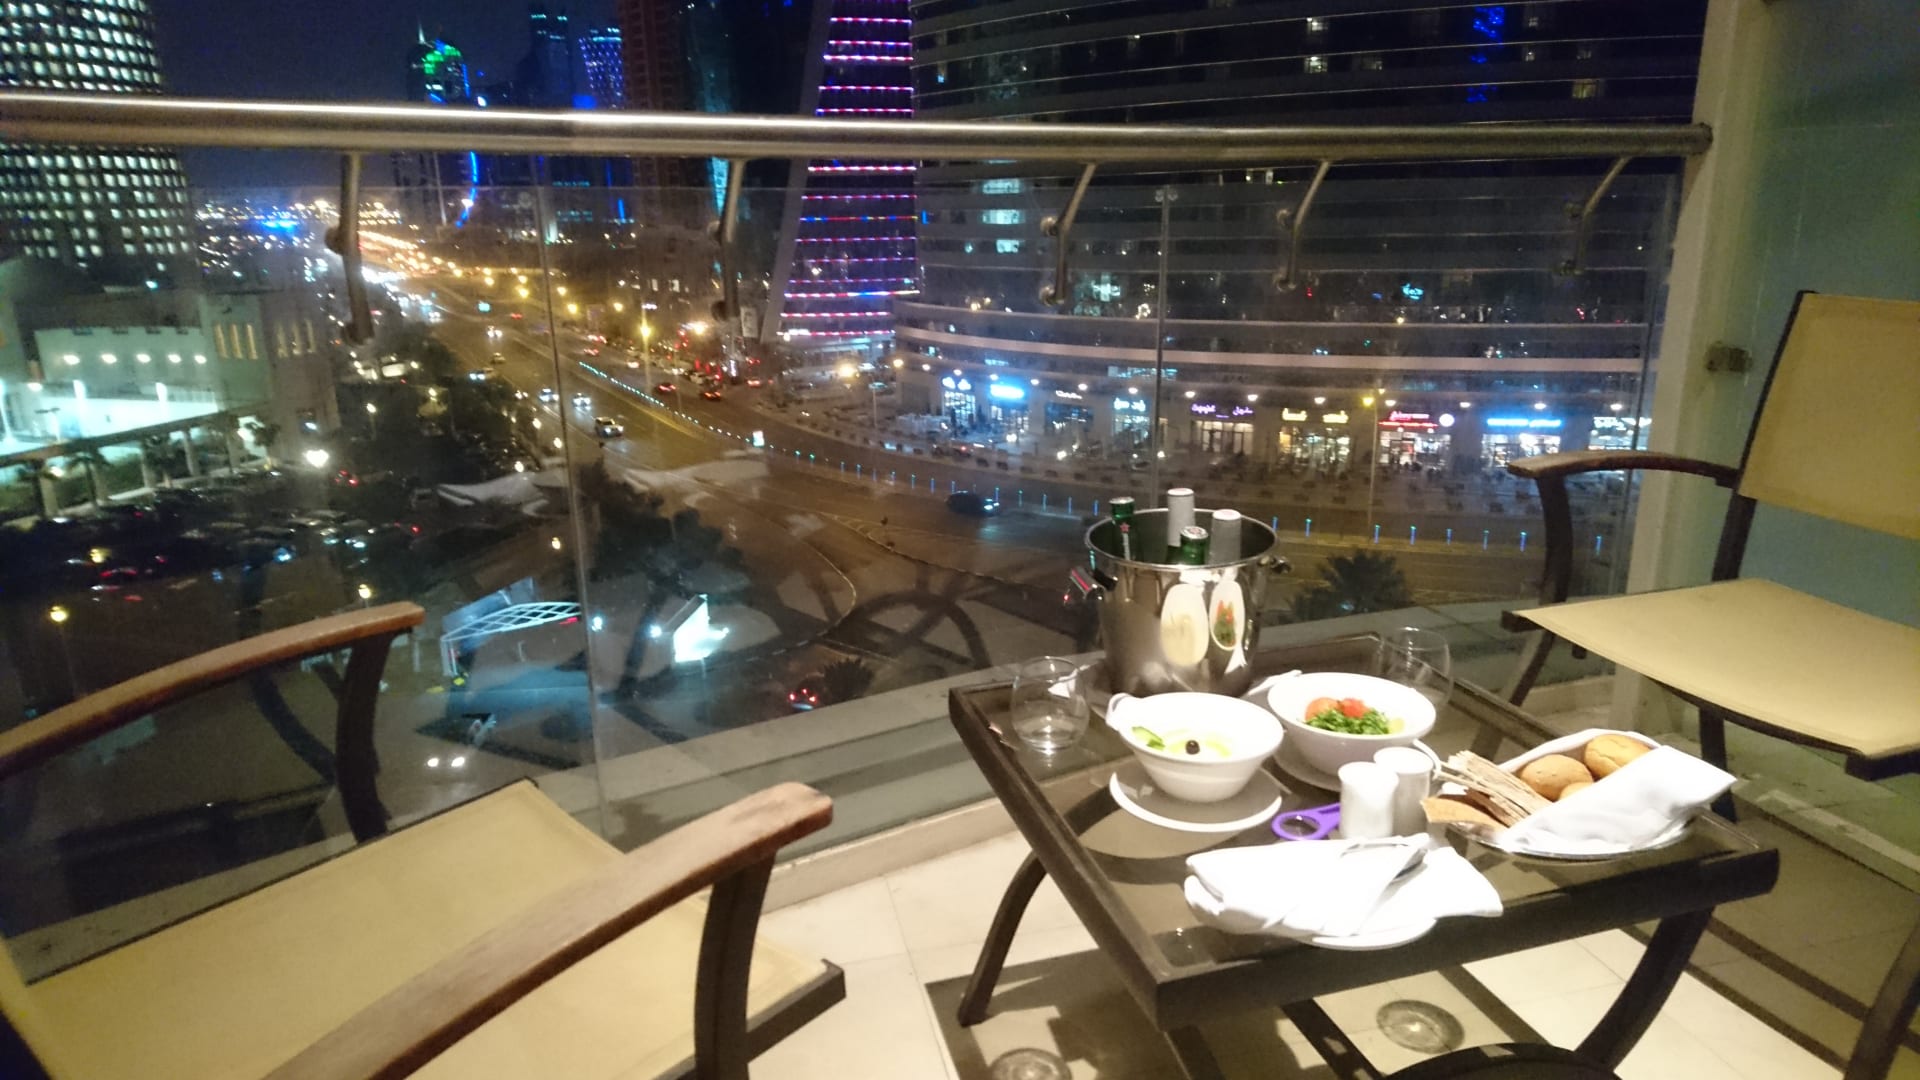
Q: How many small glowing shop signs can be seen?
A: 9